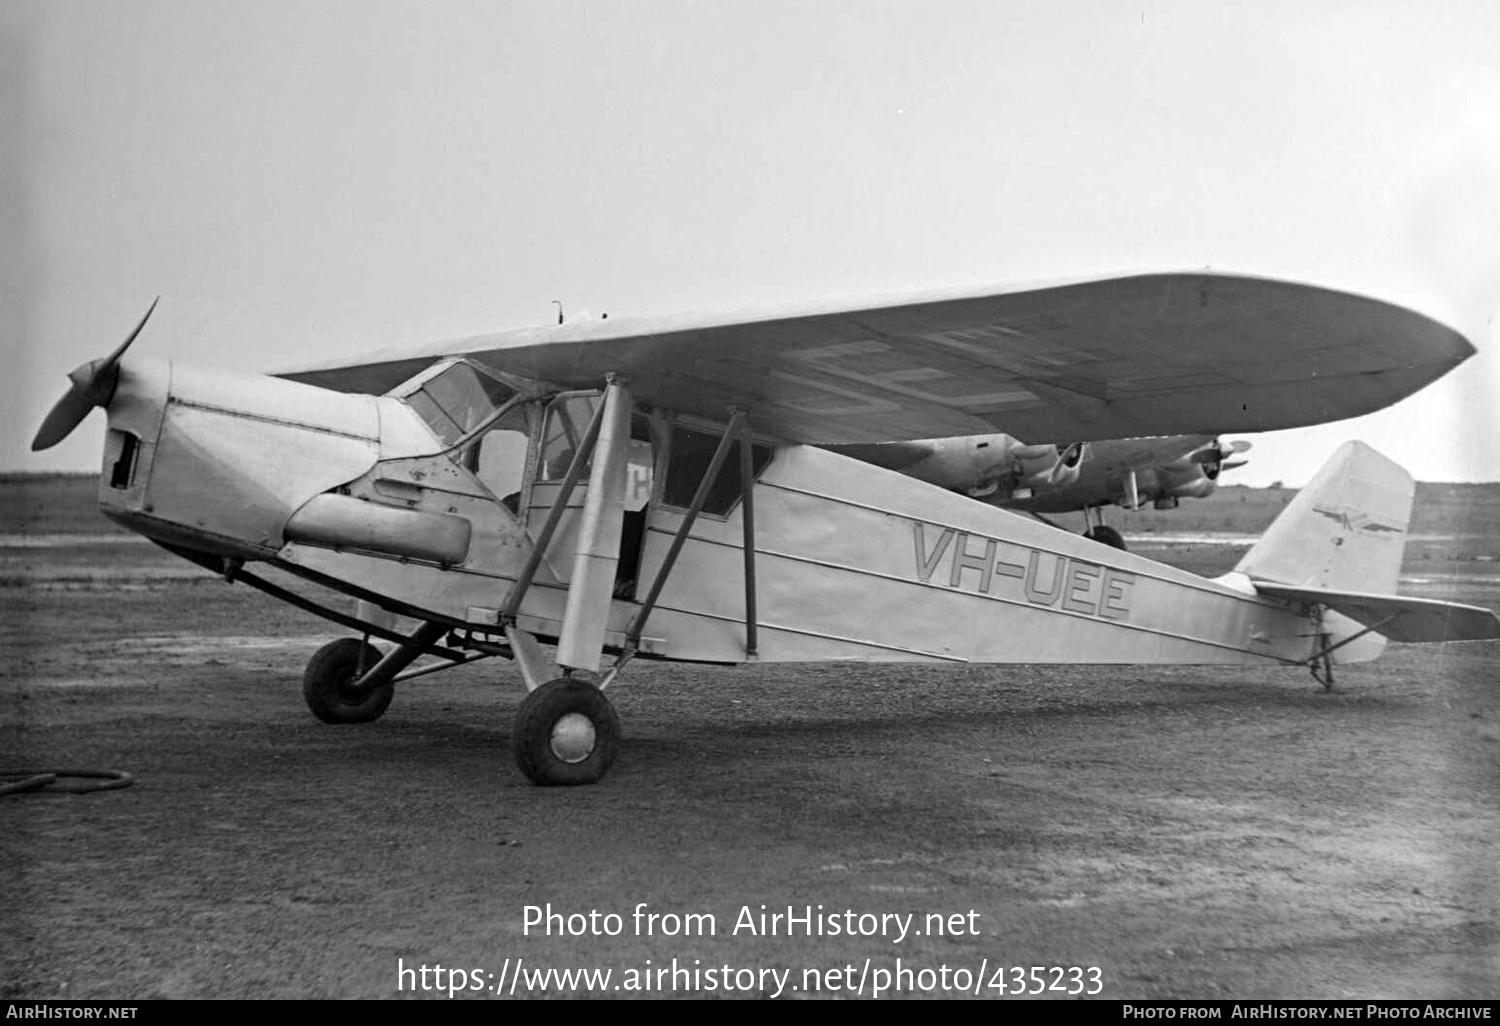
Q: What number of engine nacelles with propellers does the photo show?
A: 3